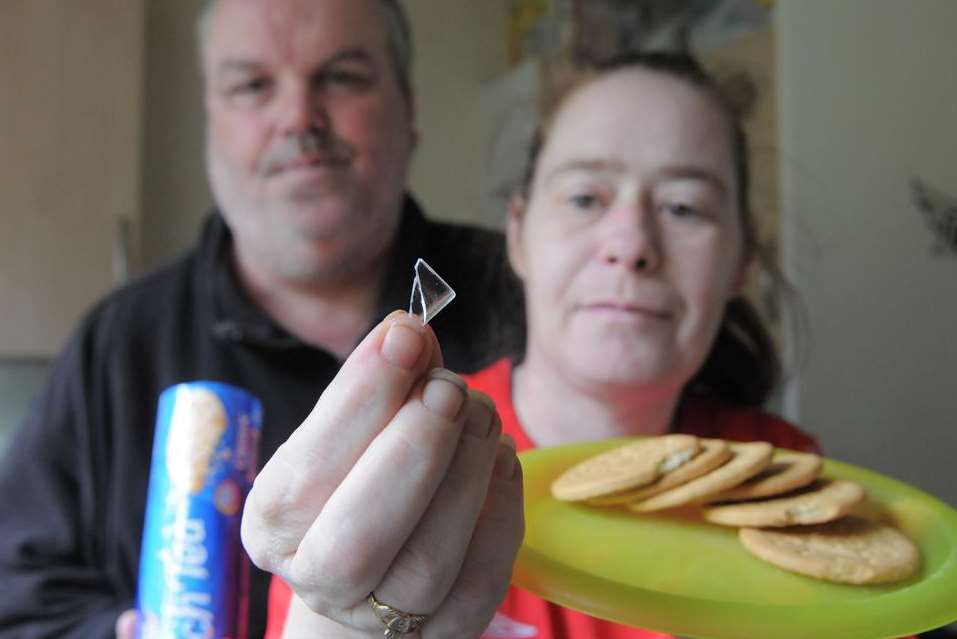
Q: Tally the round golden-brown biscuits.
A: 6